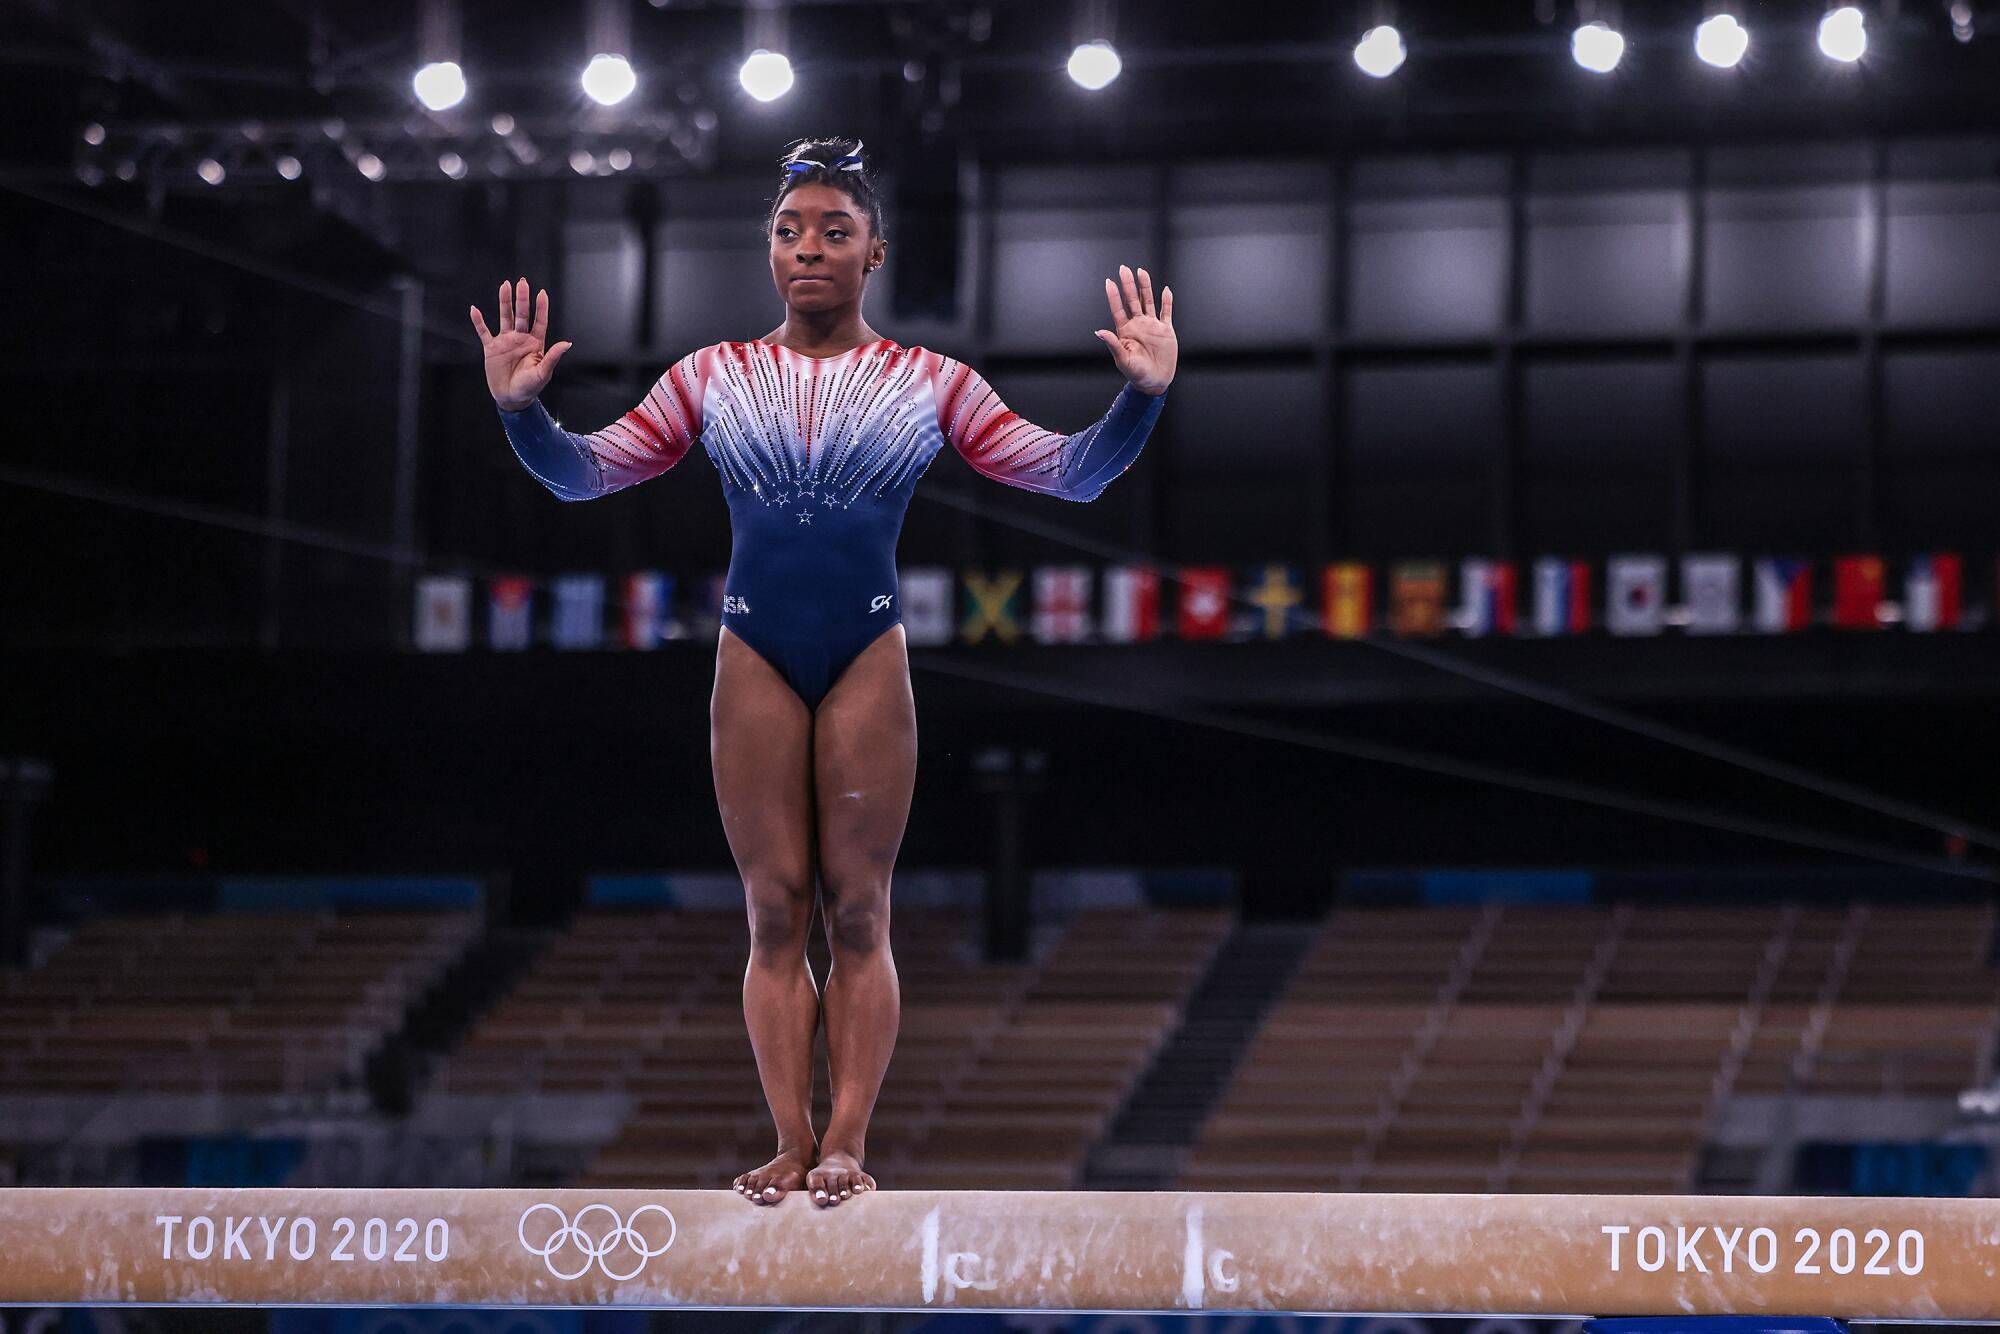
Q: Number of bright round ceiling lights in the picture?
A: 8